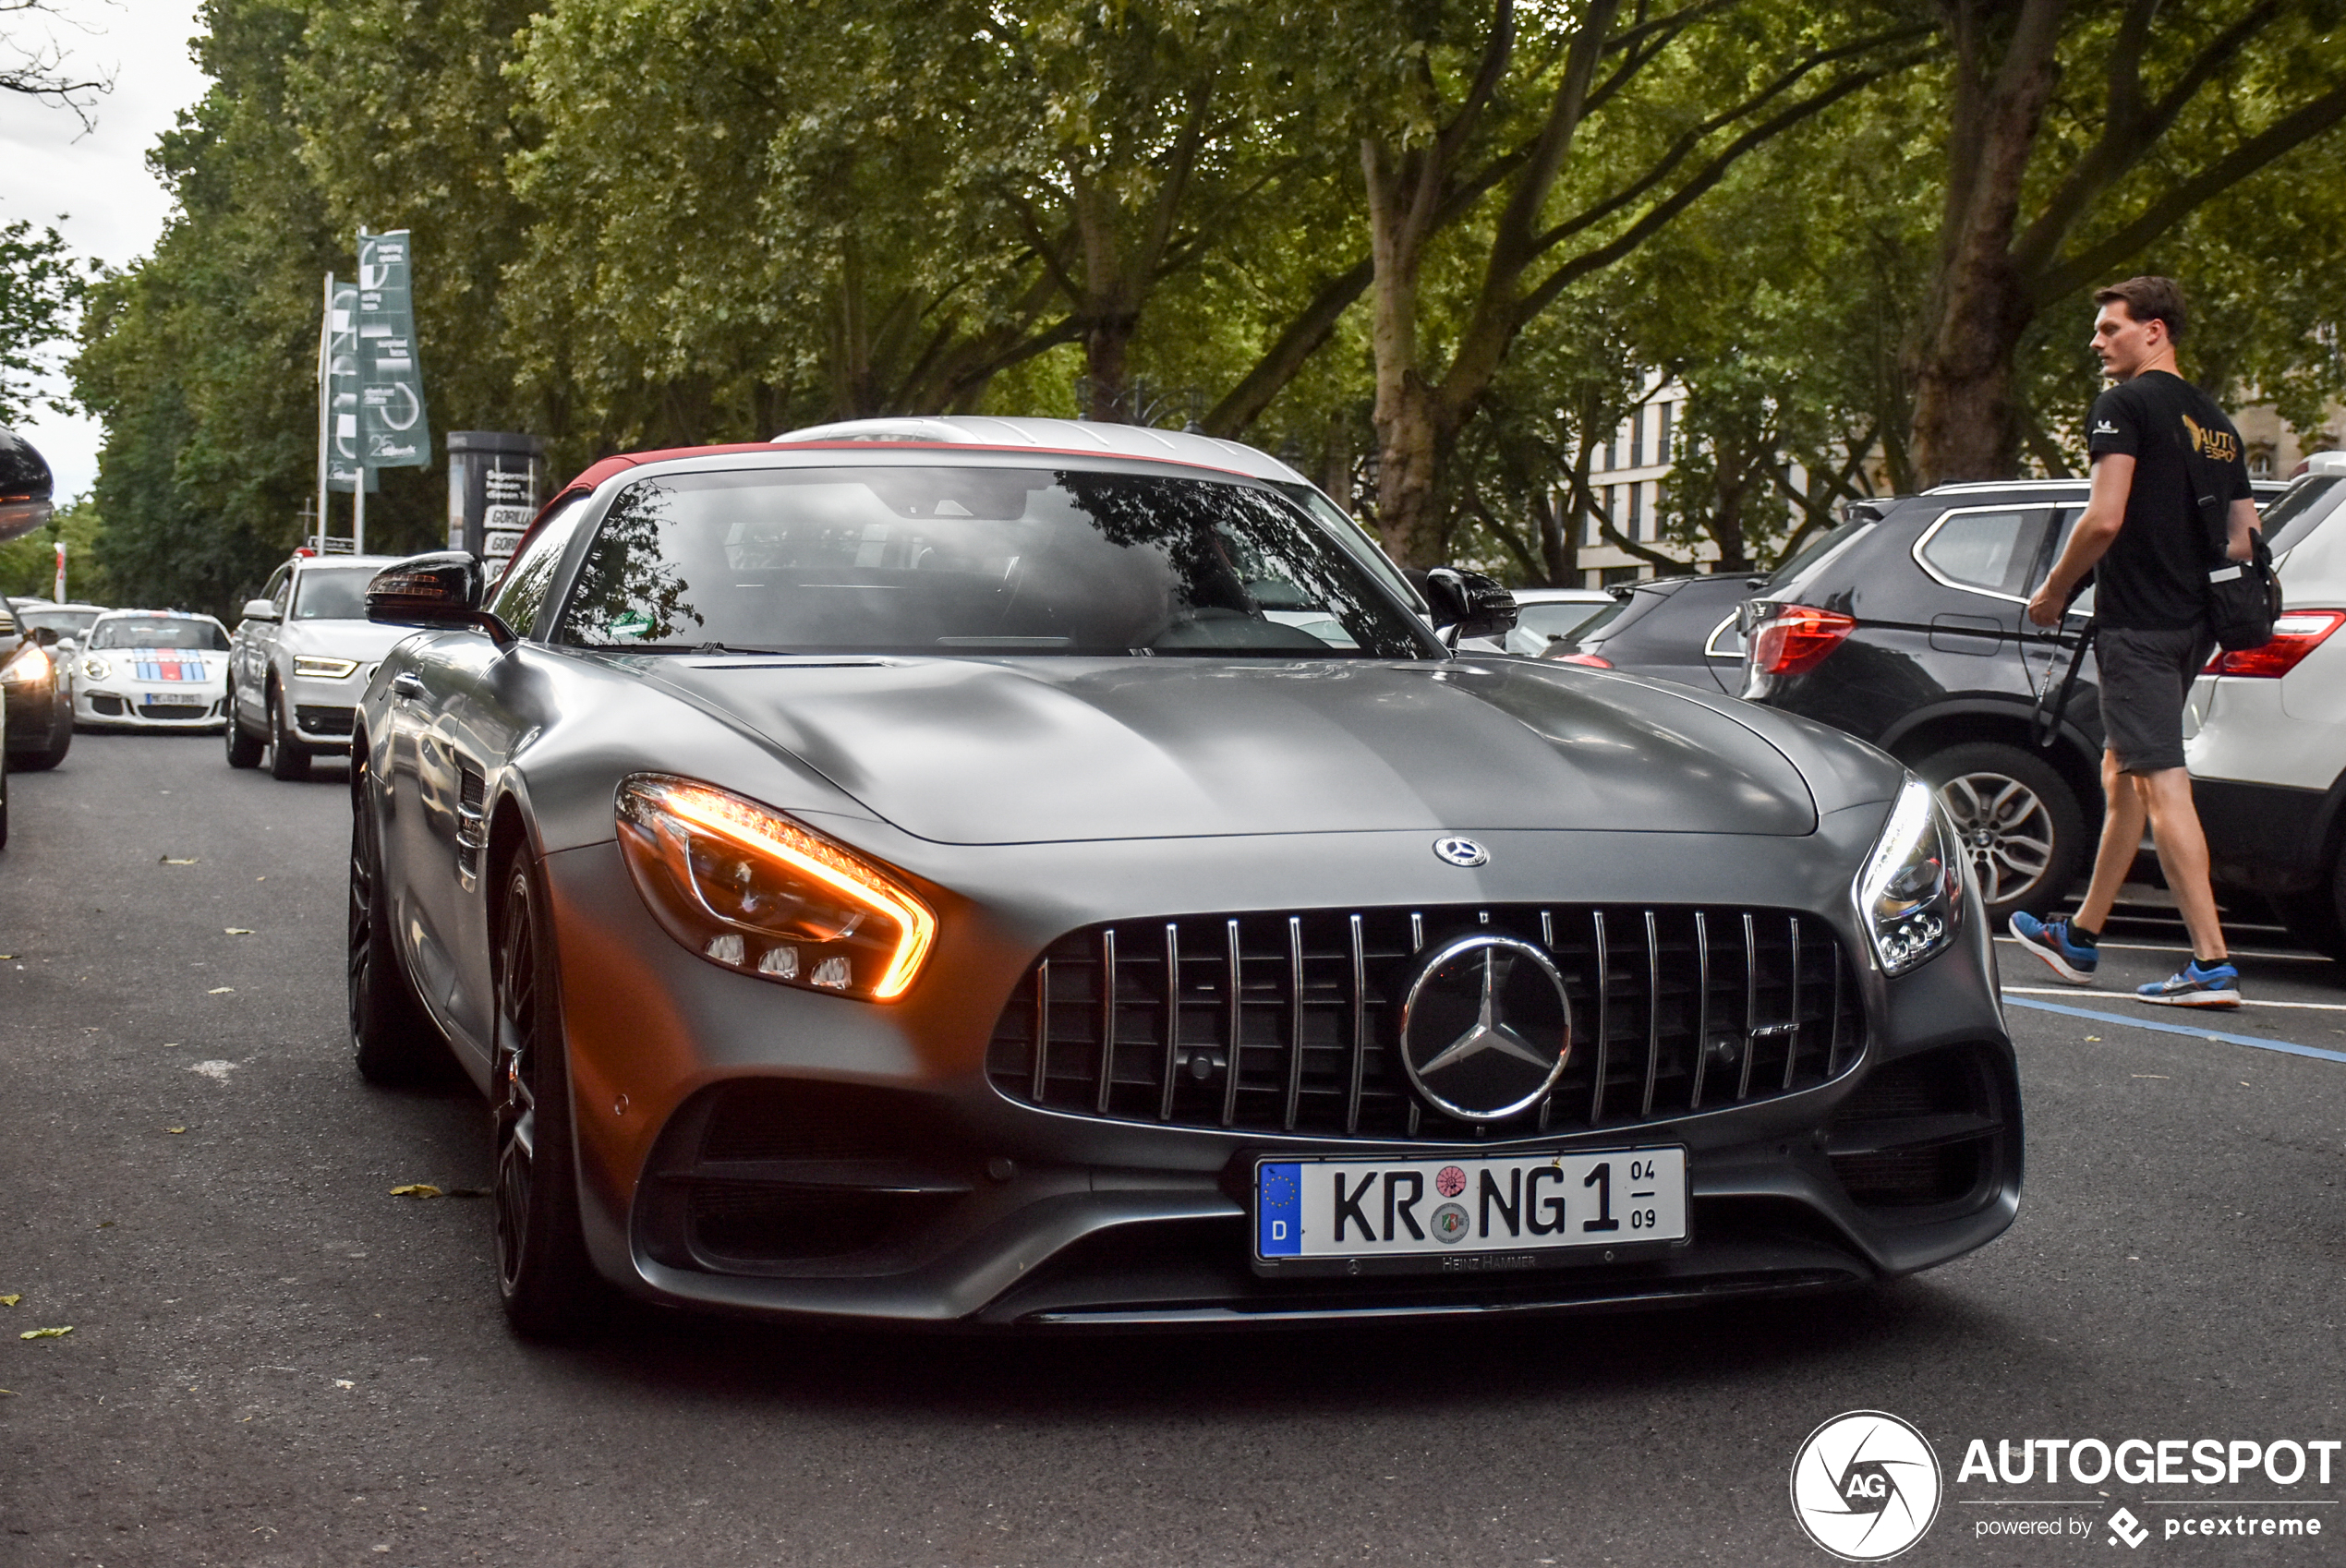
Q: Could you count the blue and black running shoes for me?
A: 2